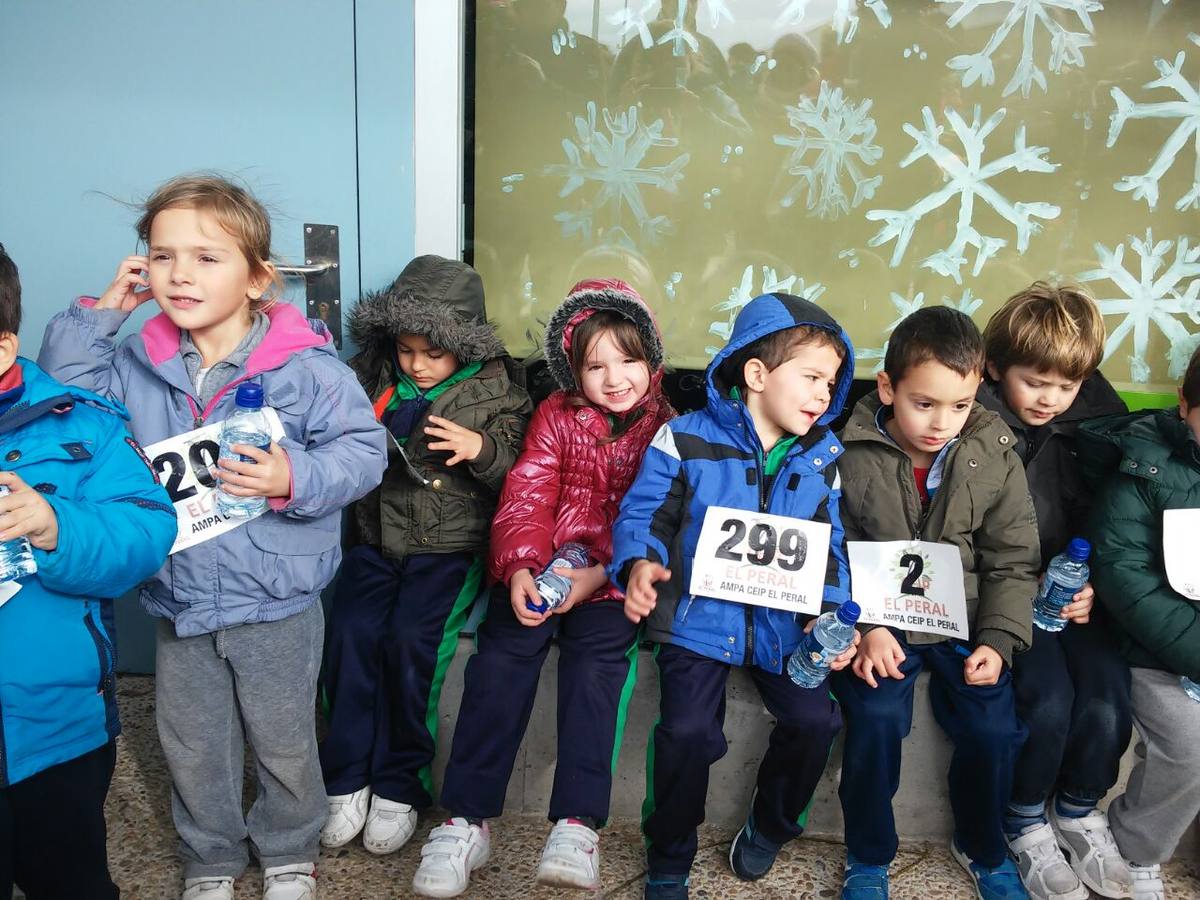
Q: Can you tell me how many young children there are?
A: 8